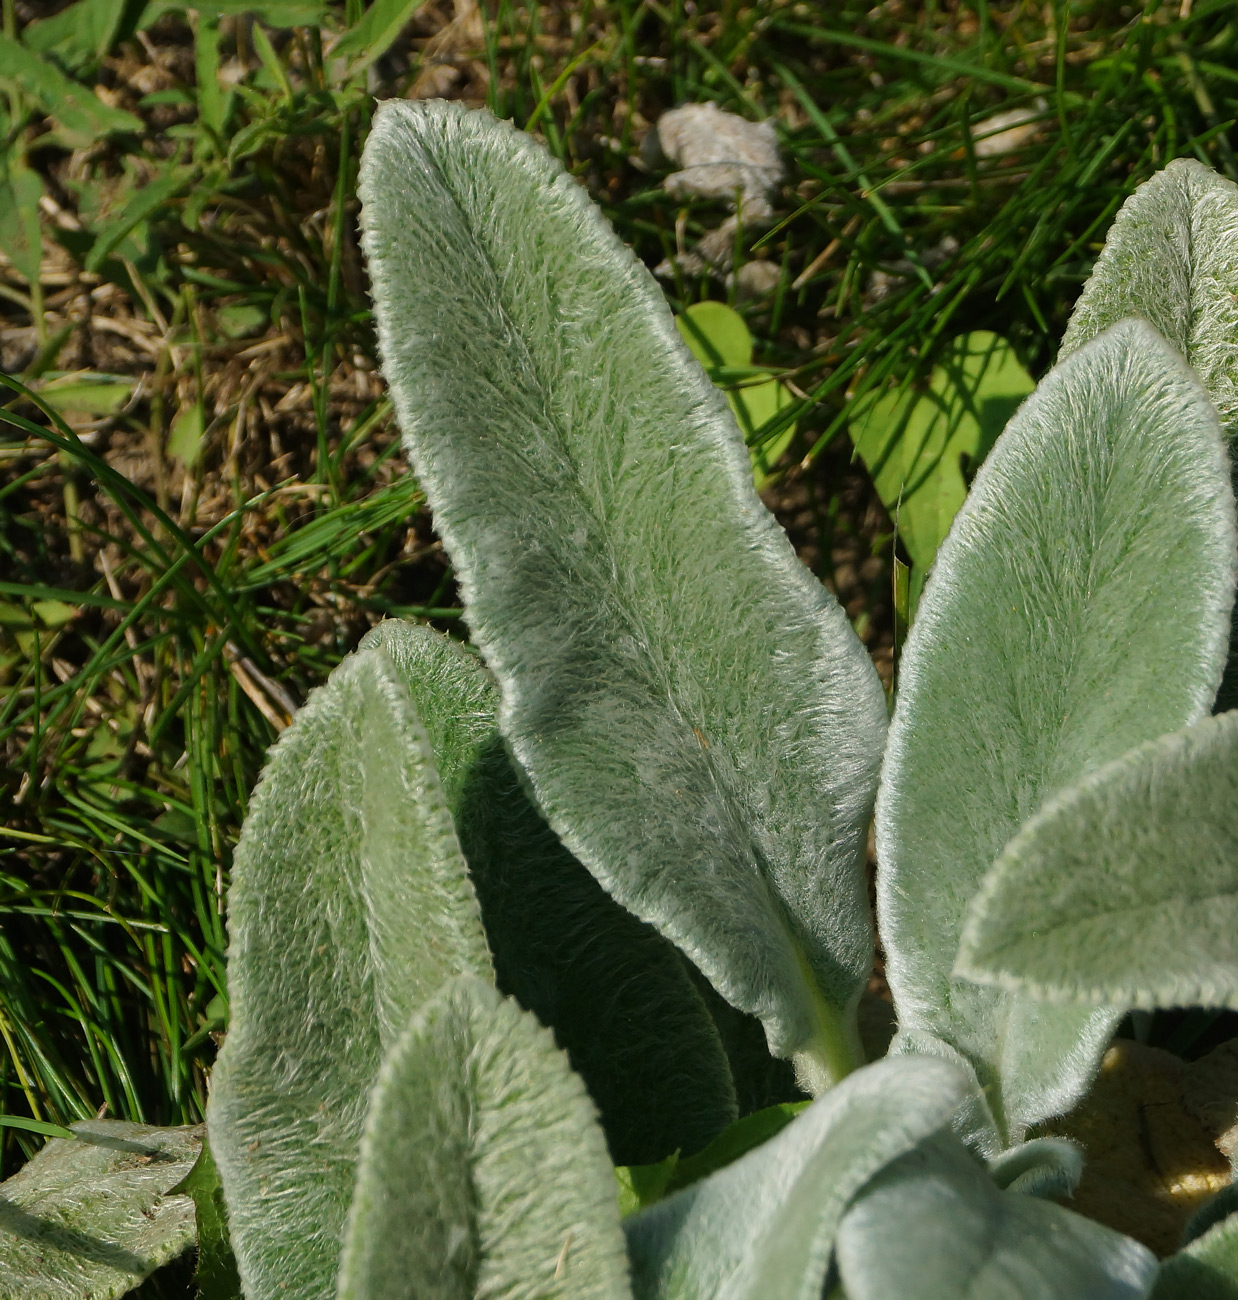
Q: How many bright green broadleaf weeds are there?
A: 2